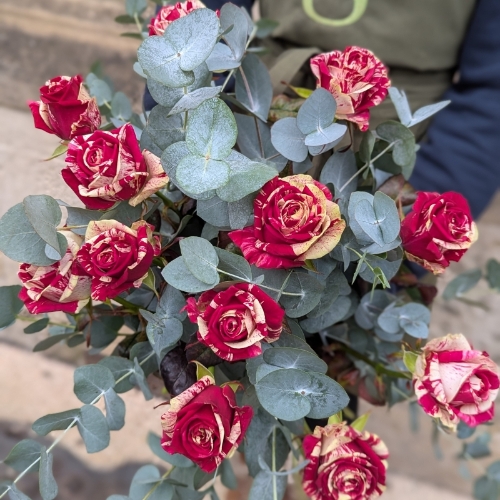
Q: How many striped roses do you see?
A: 12